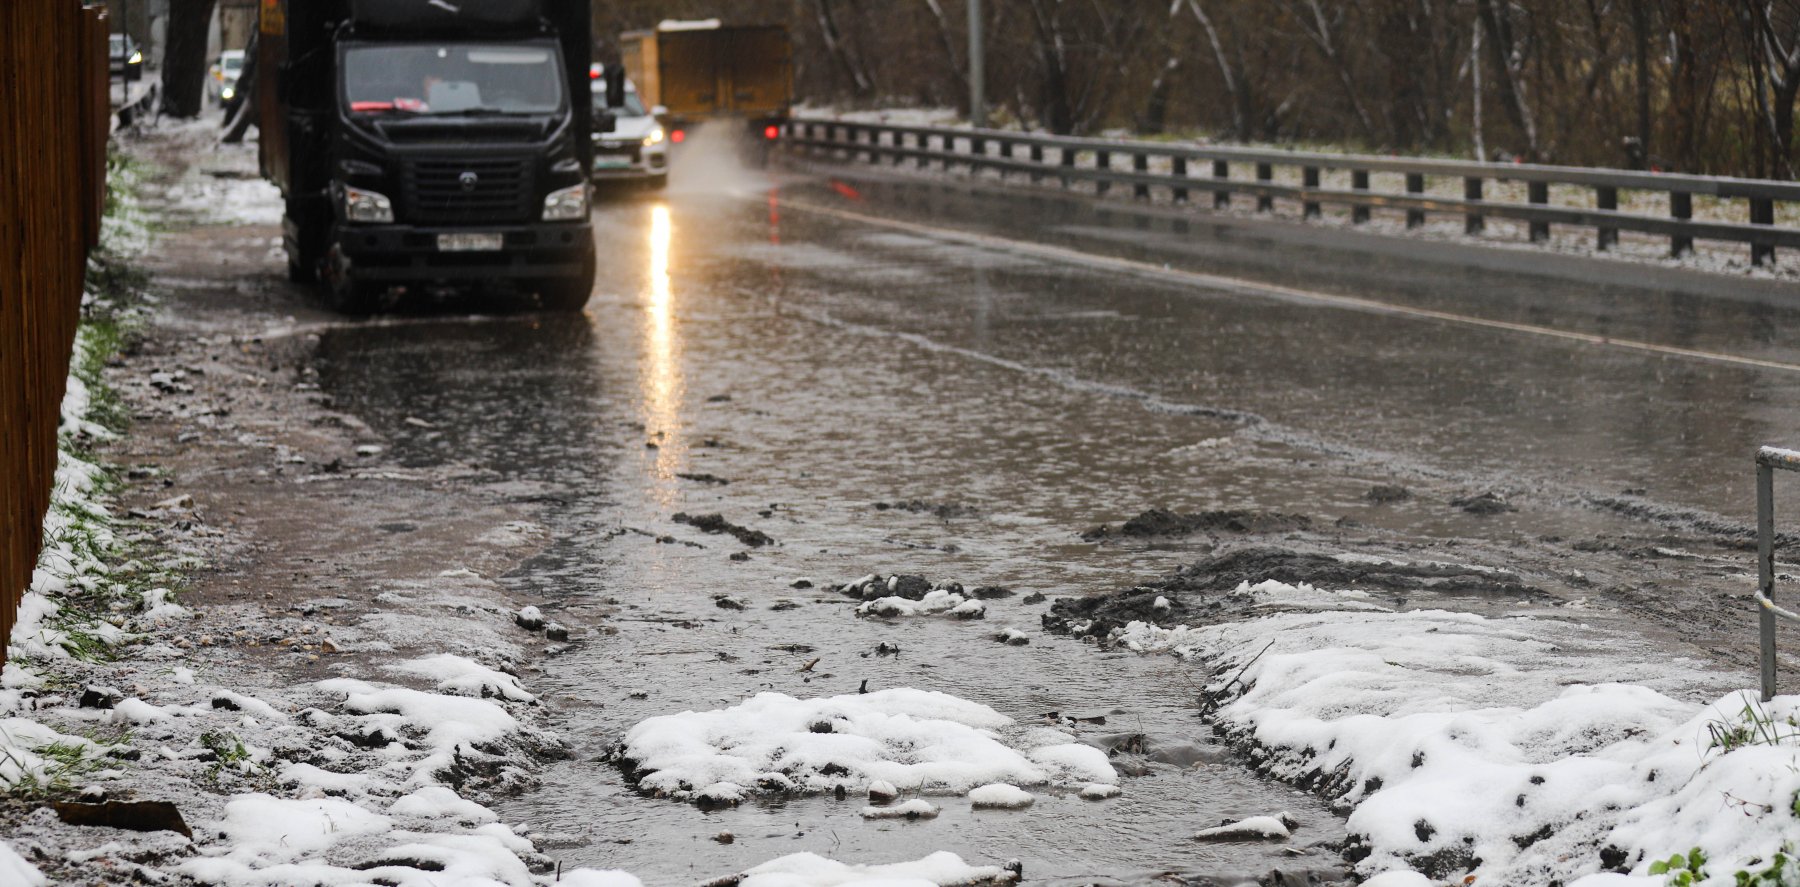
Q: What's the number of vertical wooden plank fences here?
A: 1